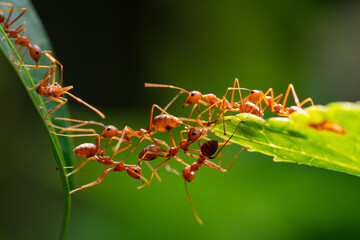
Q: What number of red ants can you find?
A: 8